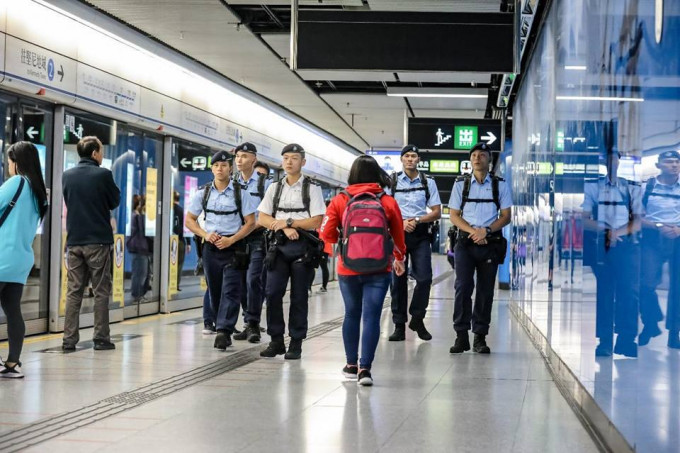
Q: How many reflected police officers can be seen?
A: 2